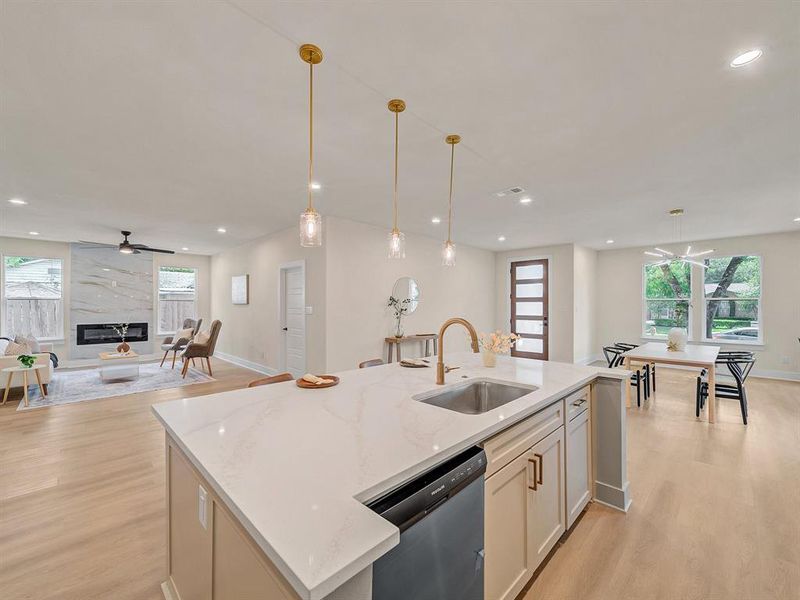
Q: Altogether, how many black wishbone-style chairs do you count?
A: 4